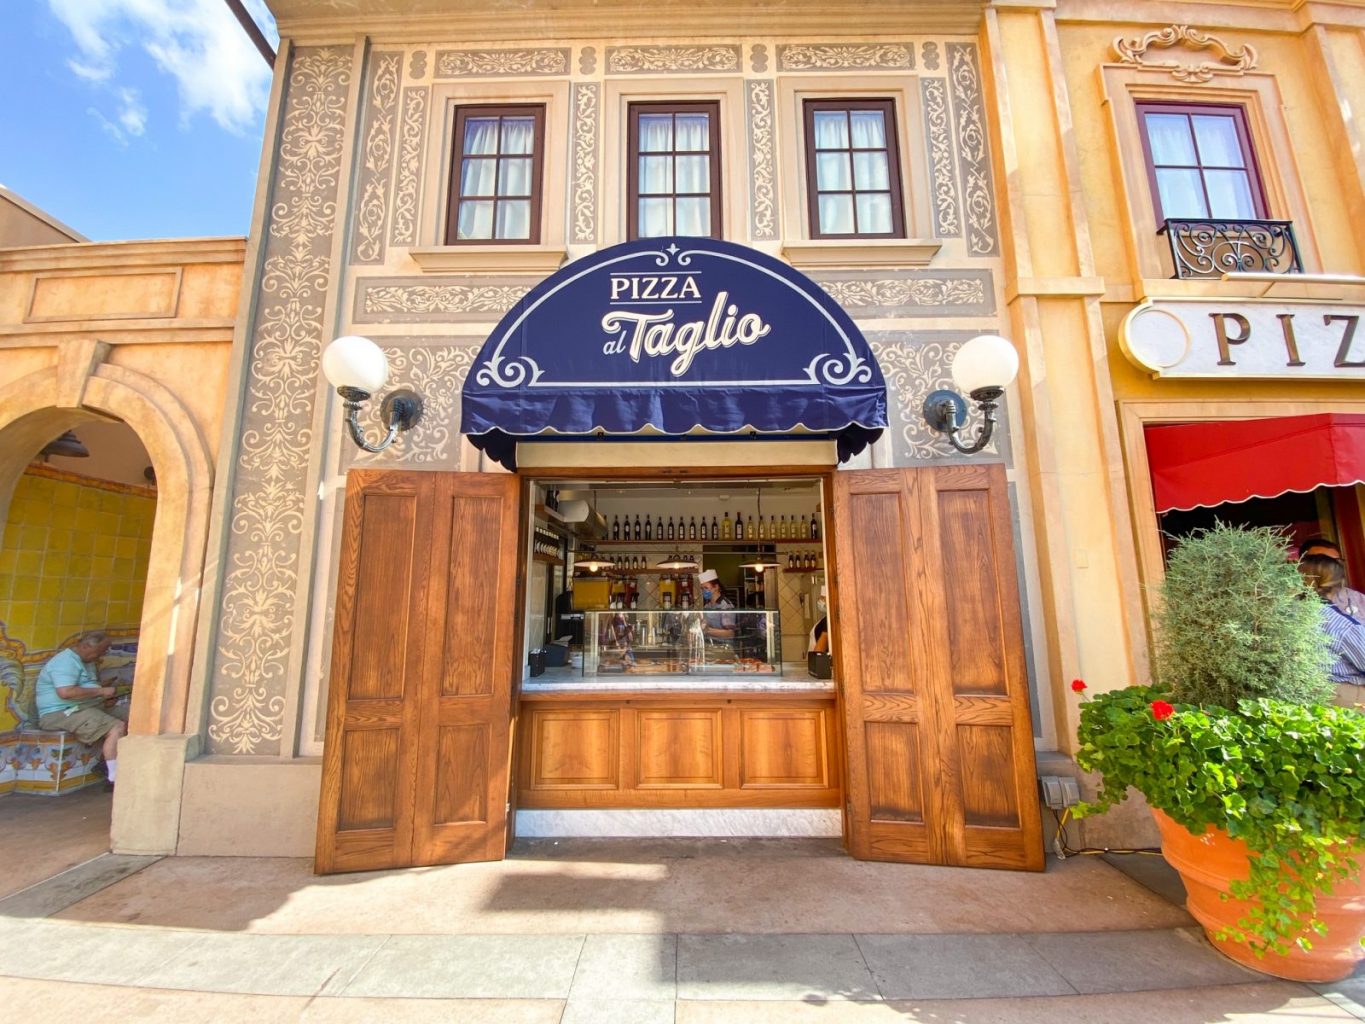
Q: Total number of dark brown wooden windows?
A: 3